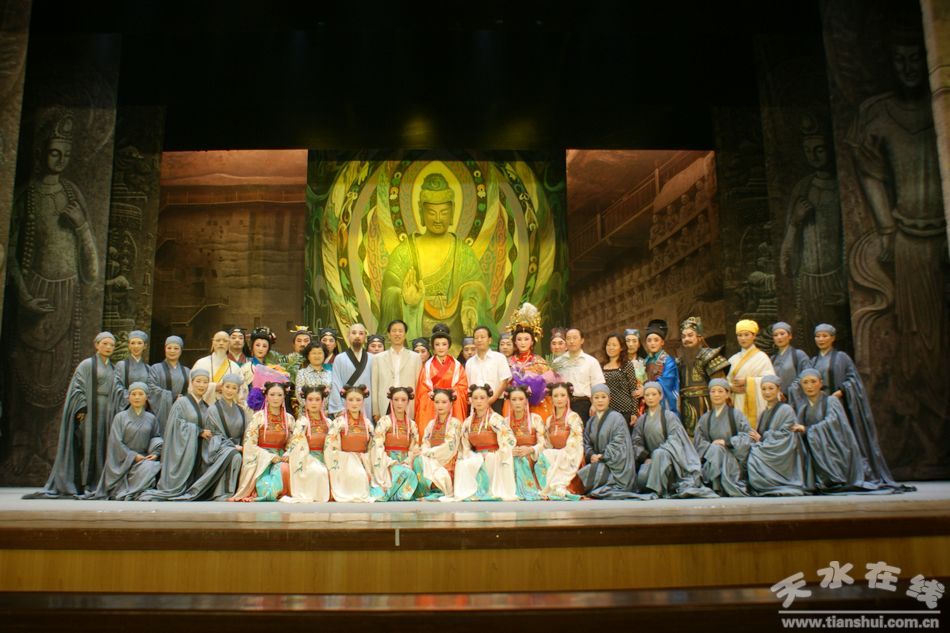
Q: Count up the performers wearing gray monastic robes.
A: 13